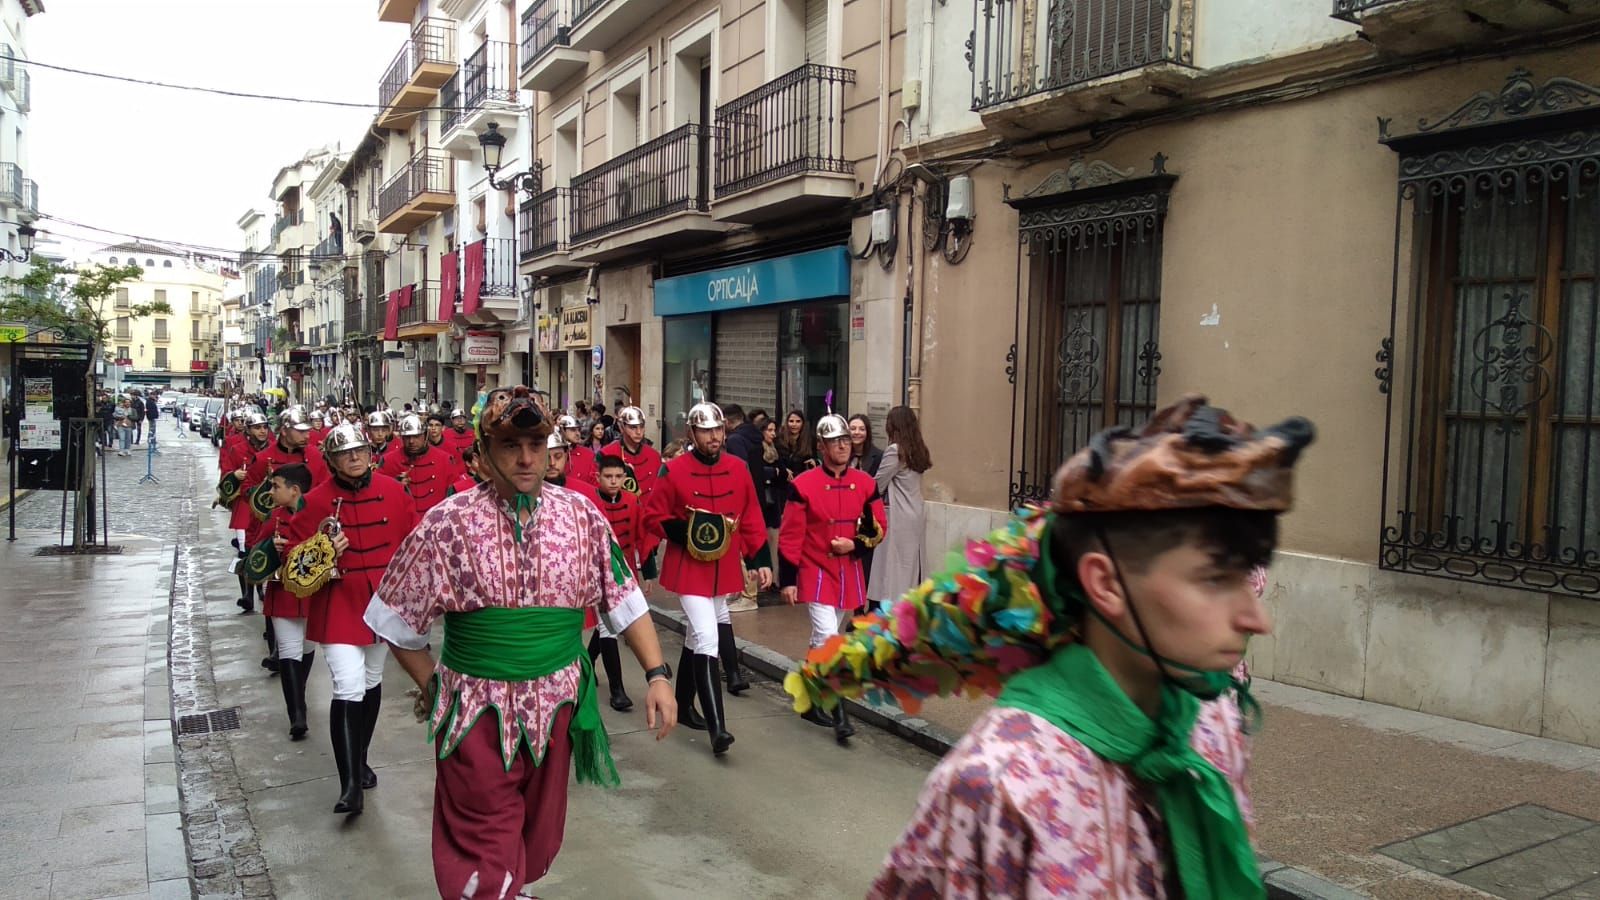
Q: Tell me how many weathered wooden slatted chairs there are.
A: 0